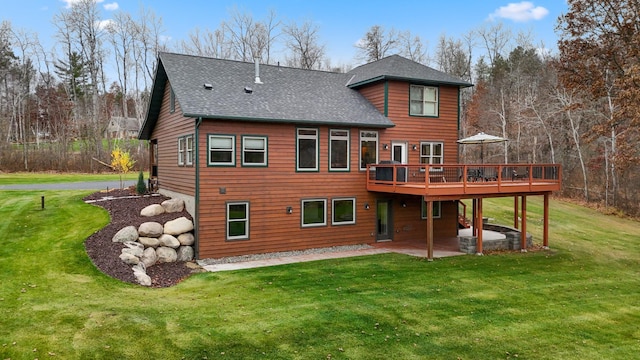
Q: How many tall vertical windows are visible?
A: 3